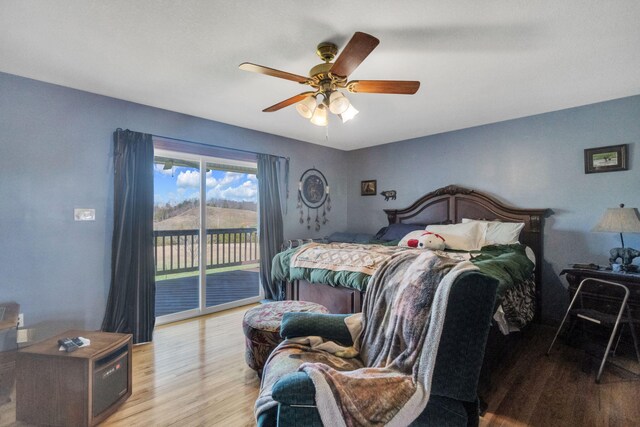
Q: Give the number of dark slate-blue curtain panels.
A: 2